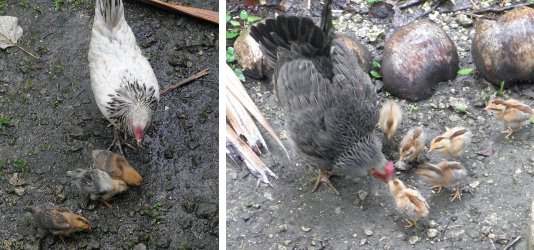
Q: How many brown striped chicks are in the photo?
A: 6